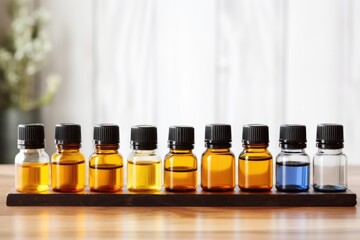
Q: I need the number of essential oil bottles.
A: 9